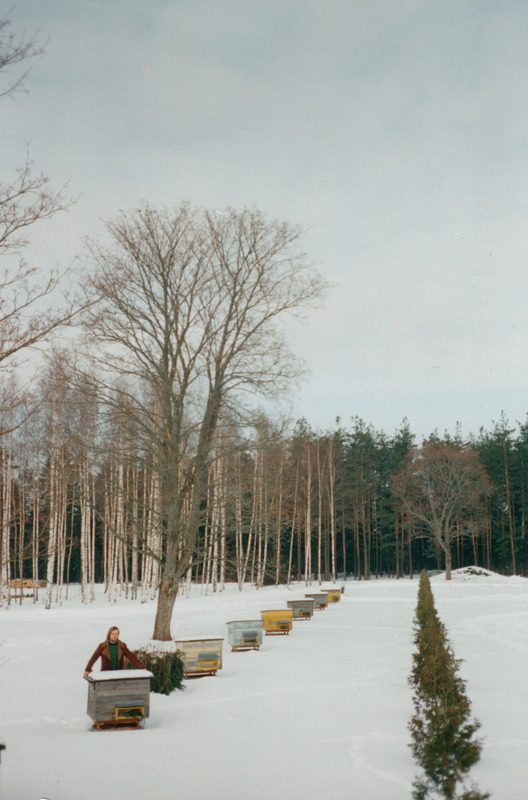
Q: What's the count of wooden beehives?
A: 7